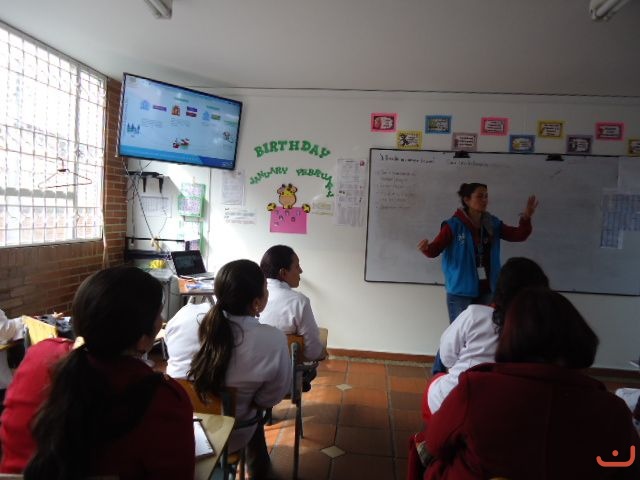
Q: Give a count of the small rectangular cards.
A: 10